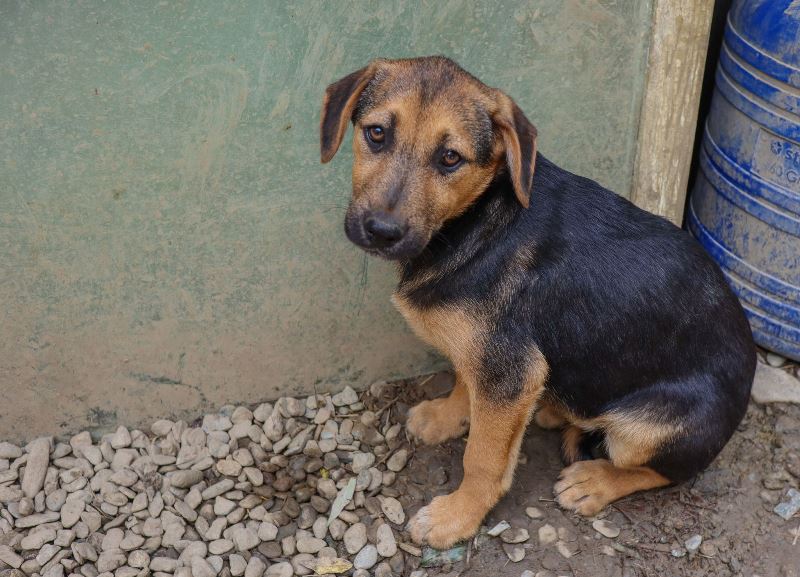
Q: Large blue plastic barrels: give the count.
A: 1